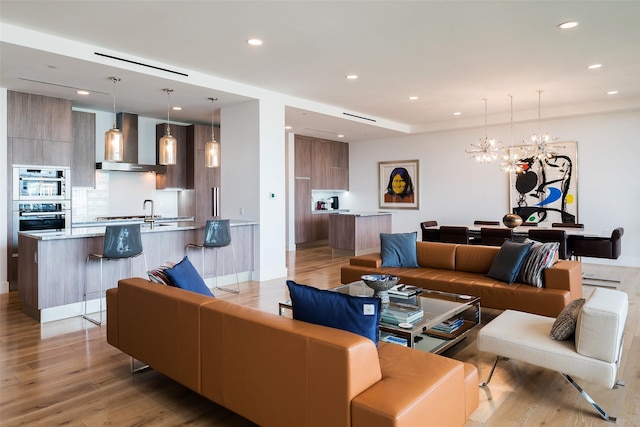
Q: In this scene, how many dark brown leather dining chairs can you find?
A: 8